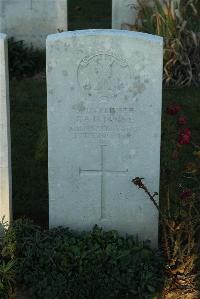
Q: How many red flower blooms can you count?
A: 4